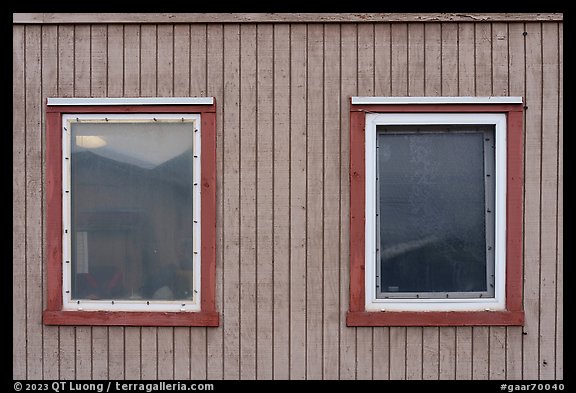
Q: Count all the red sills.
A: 2